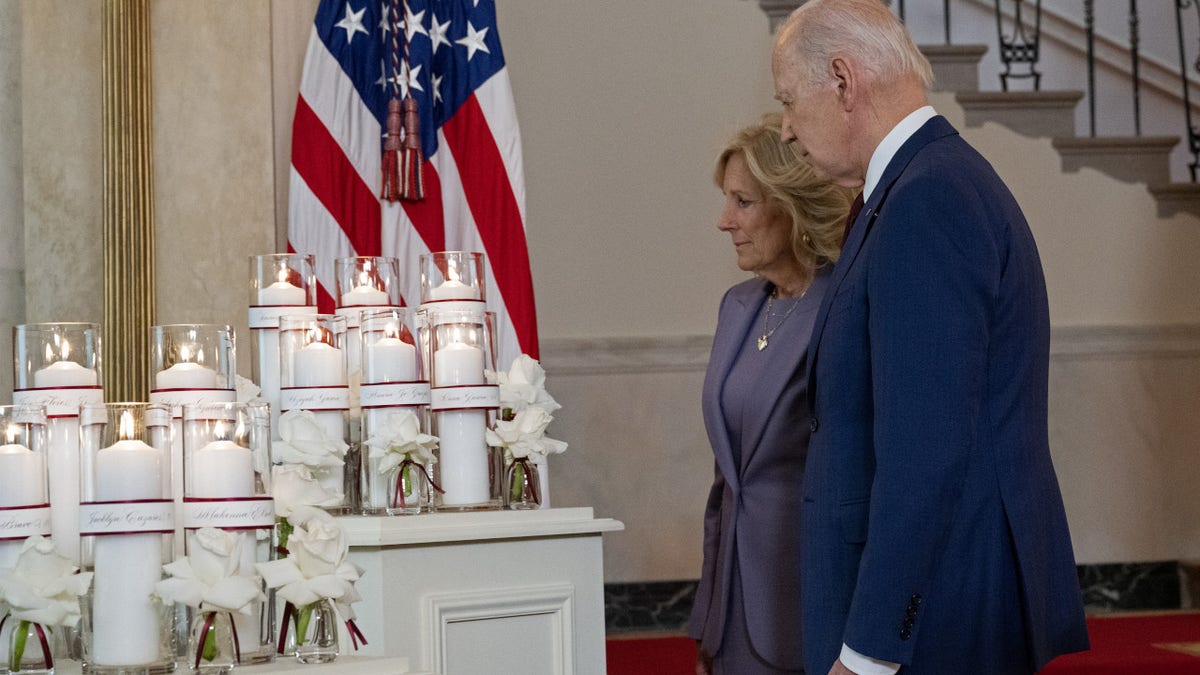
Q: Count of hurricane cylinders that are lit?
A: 11